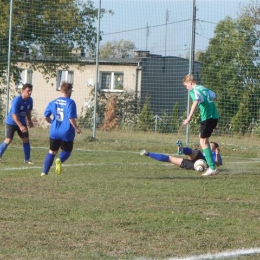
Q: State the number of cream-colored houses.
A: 1